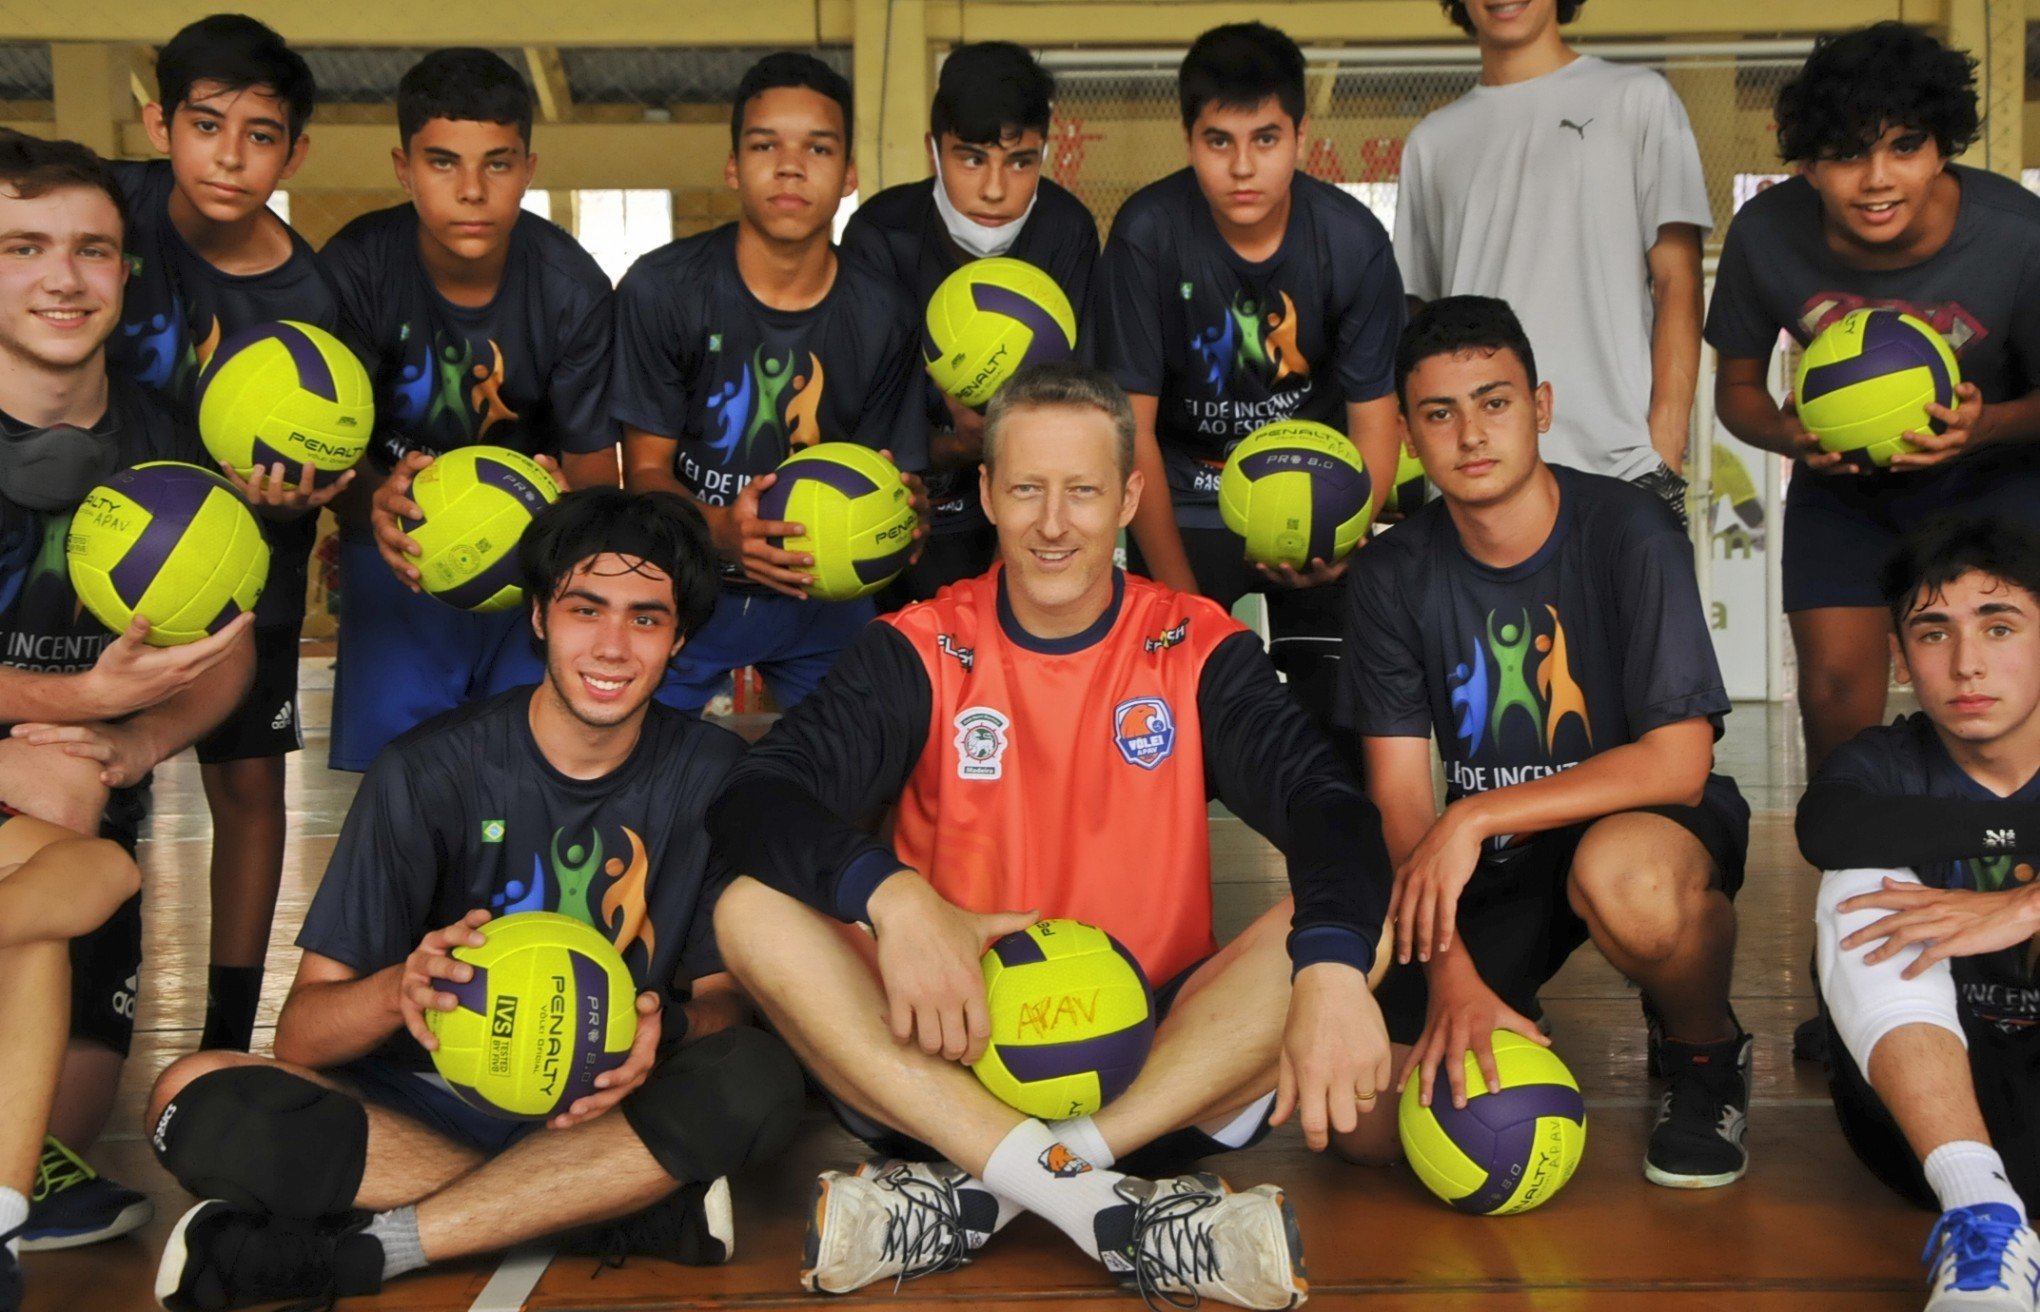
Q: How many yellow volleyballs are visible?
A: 11